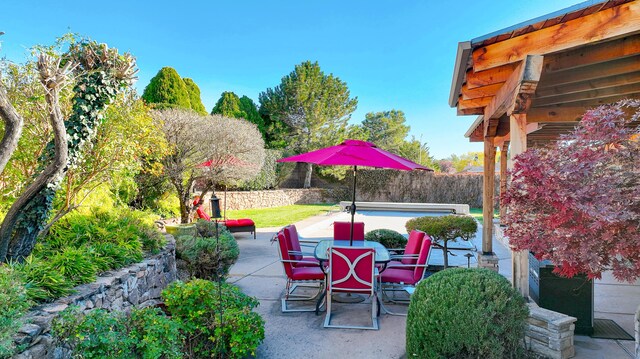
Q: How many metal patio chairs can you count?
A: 6